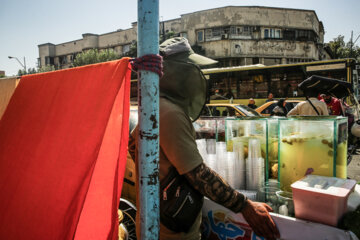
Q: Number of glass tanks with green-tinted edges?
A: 3